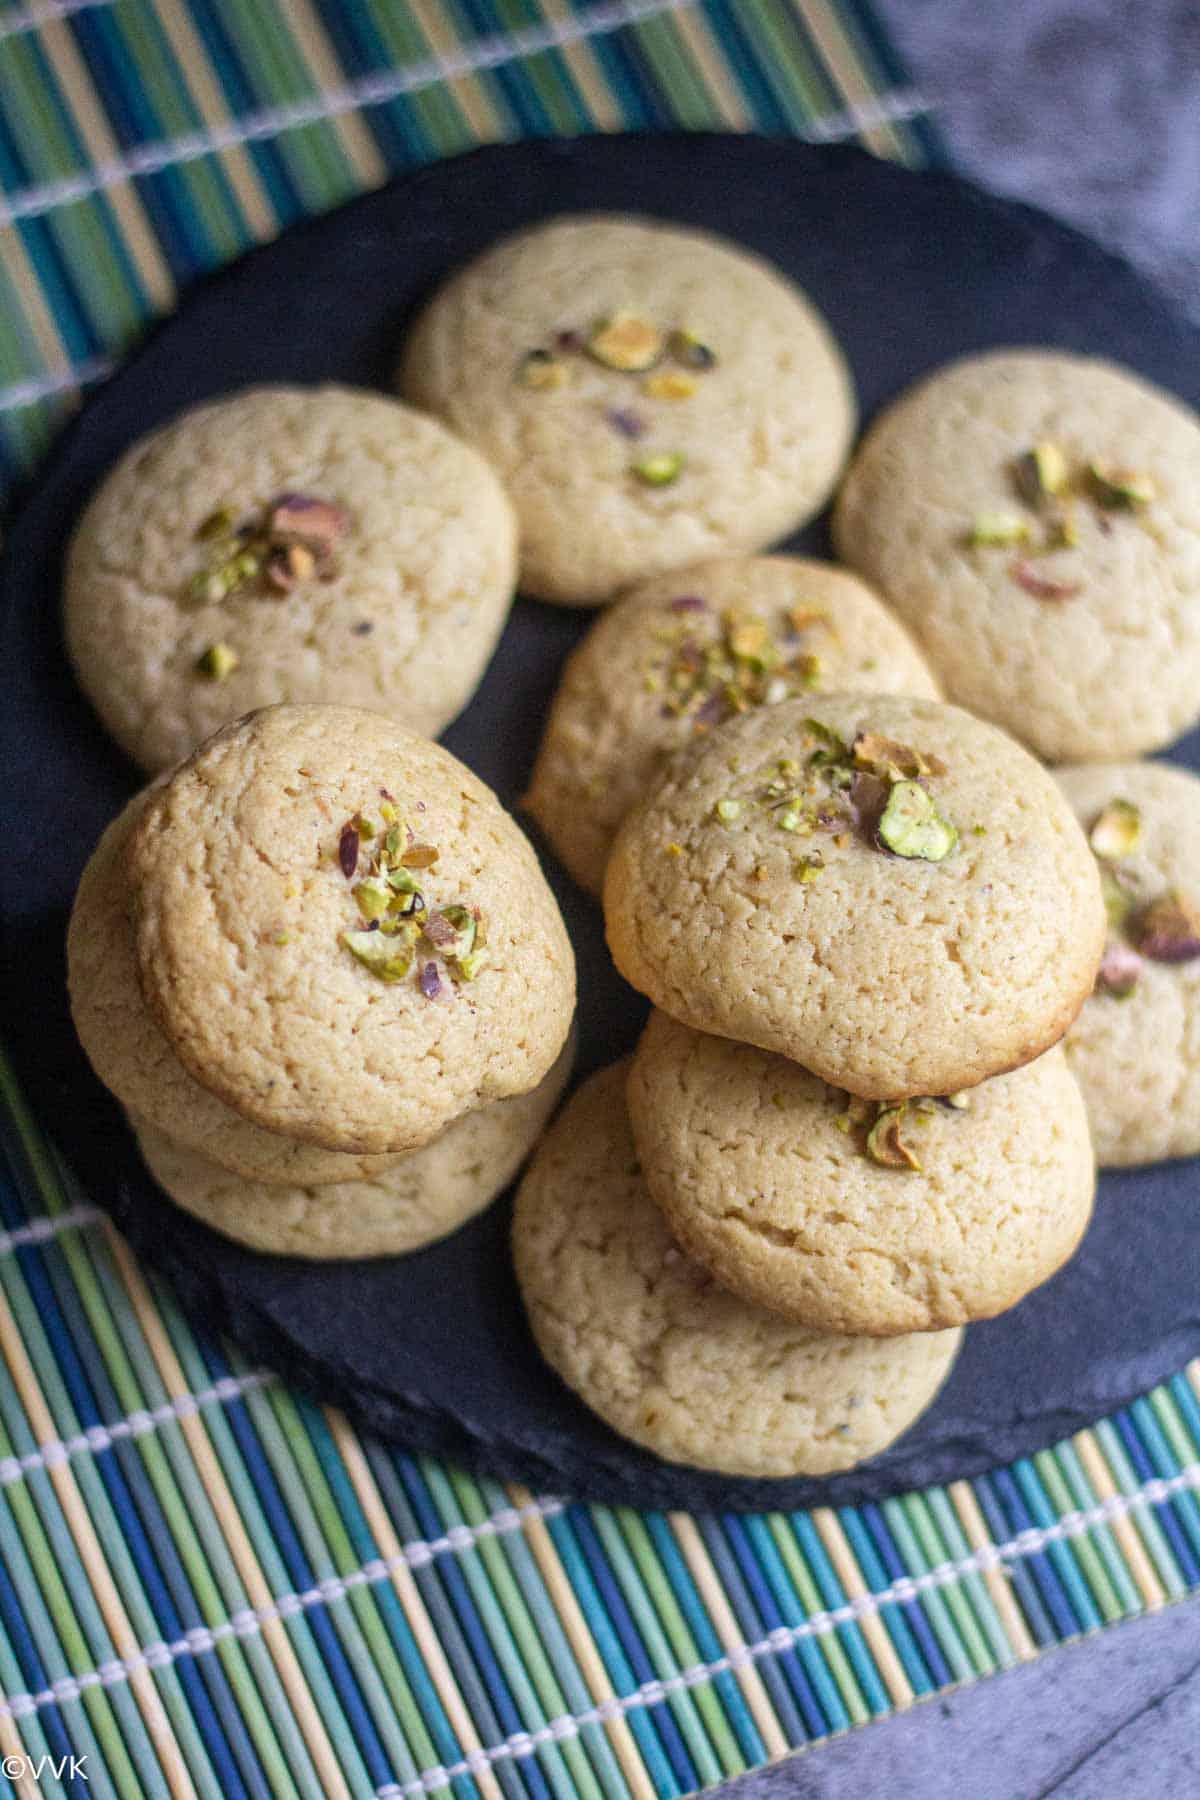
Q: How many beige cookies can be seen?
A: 11